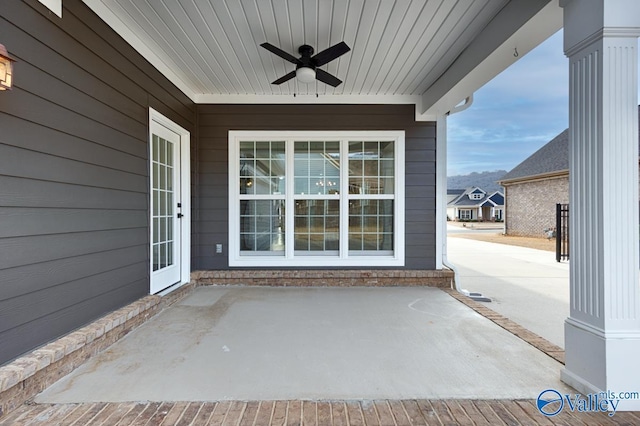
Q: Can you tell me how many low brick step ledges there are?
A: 2